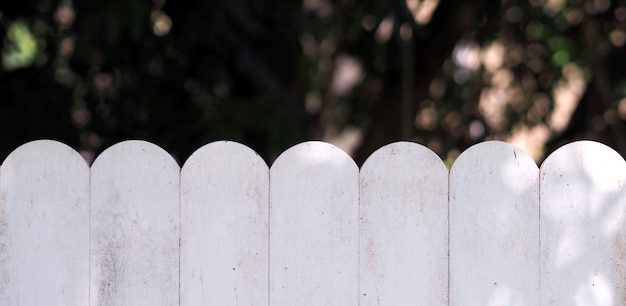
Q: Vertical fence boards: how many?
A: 7